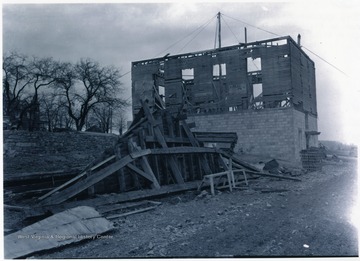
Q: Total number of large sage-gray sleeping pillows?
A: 0